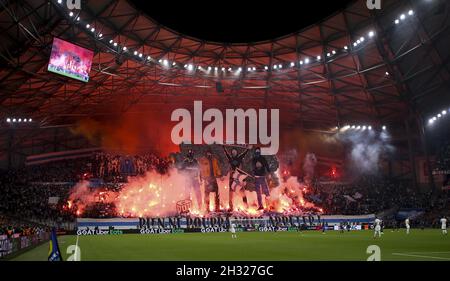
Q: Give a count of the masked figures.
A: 4